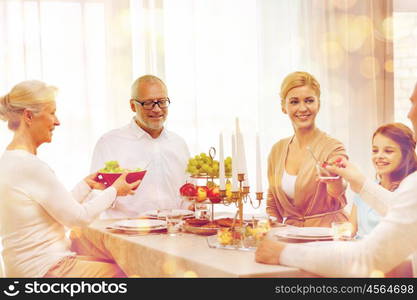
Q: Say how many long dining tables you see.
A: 1